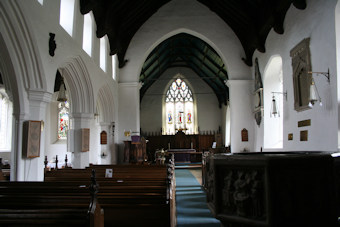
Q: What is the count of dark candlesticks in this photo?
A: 3